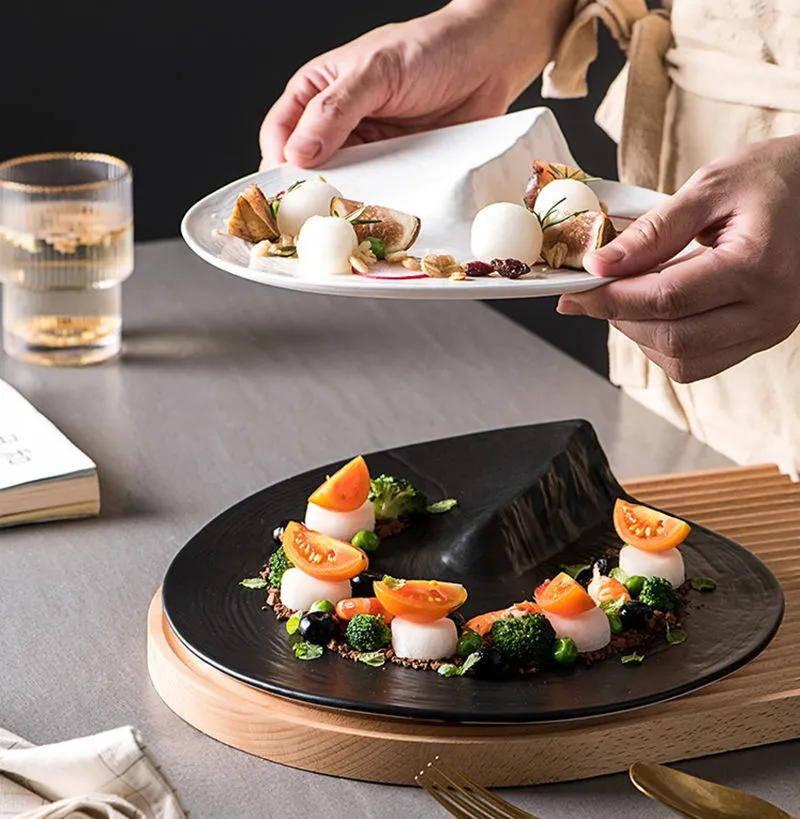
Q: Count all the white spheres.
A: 4